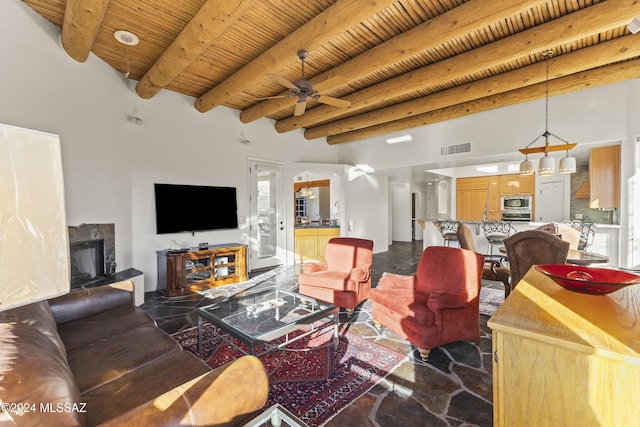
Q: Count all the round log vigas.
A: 7